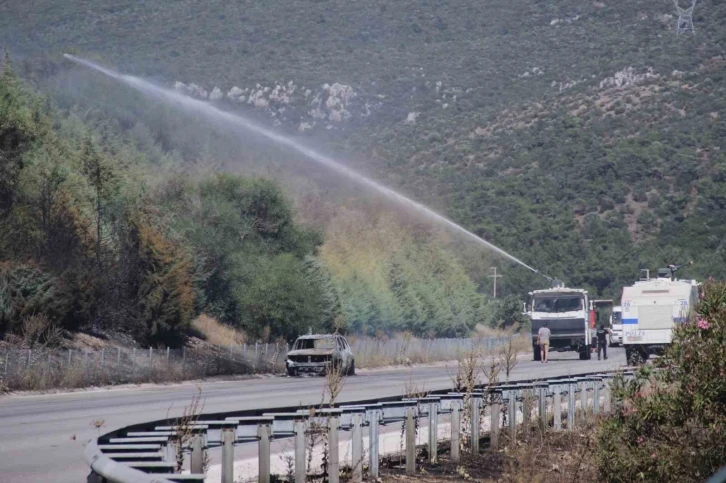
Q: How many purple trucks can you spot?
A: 0